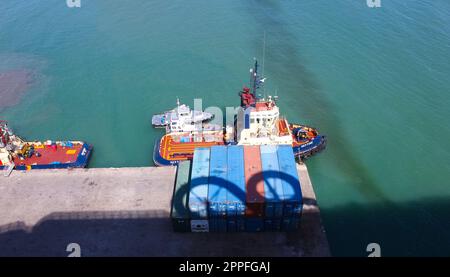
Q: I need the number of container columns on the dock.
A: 7